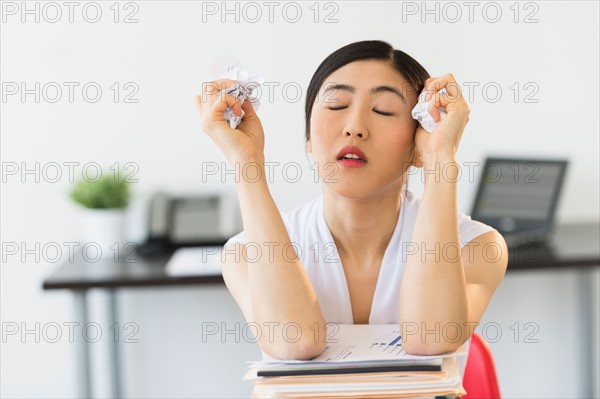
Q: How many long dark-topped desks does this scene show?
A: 1